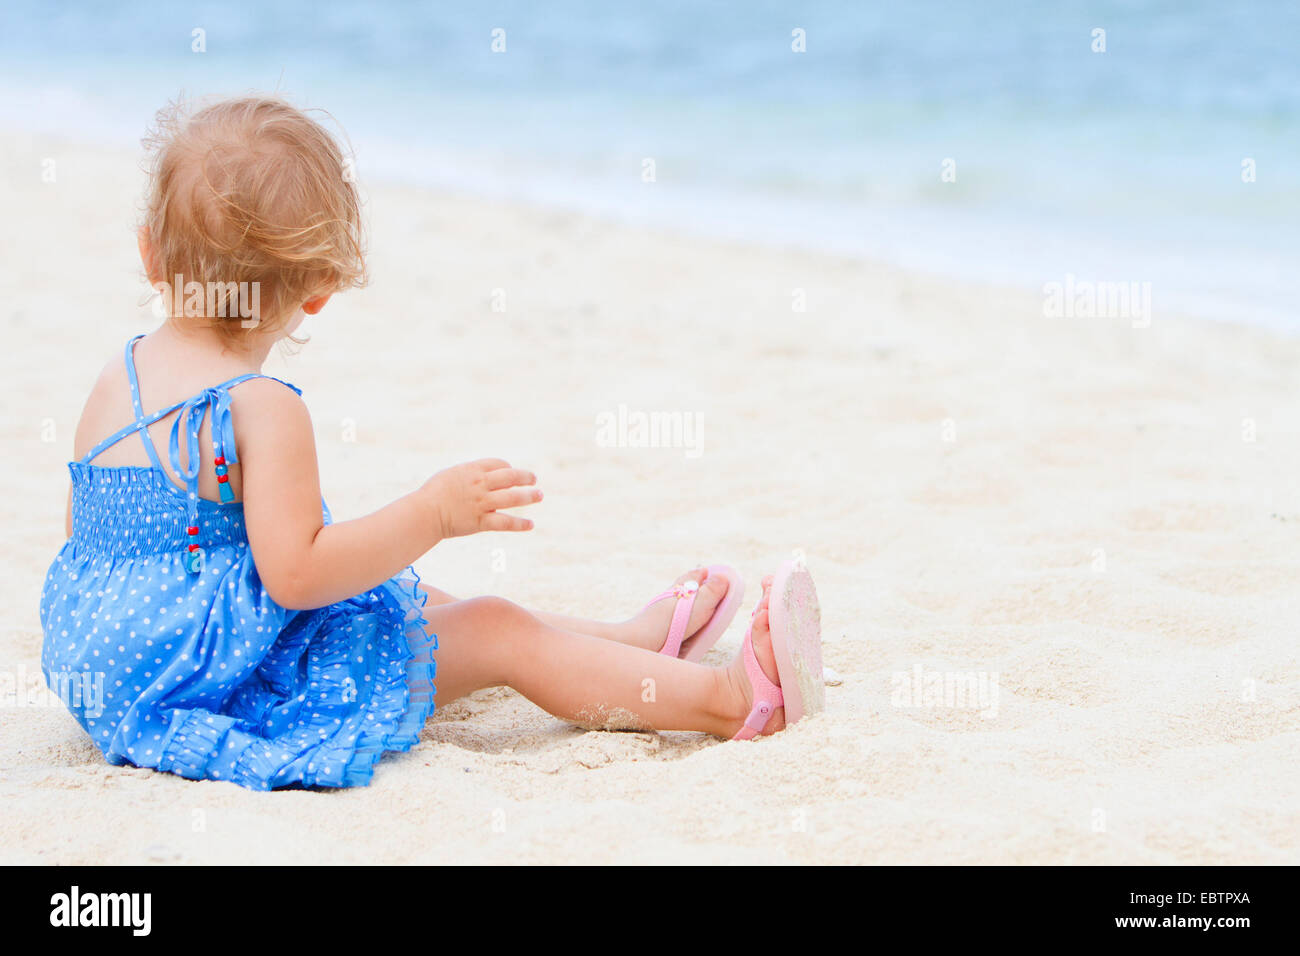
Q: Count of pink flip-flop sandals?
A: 2